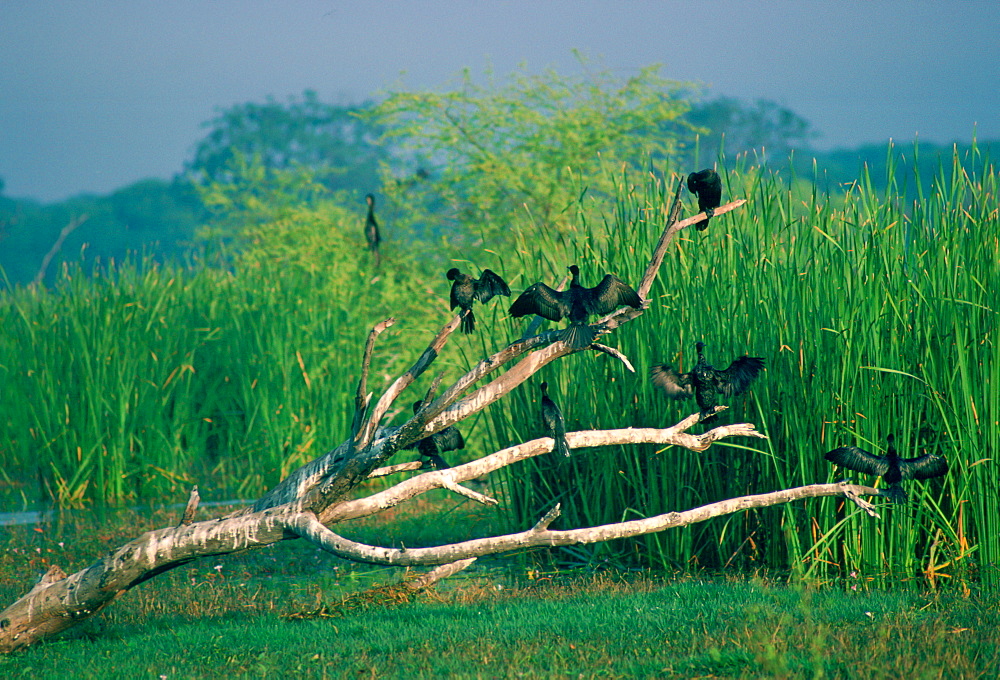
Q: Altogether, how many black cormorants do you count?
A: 8